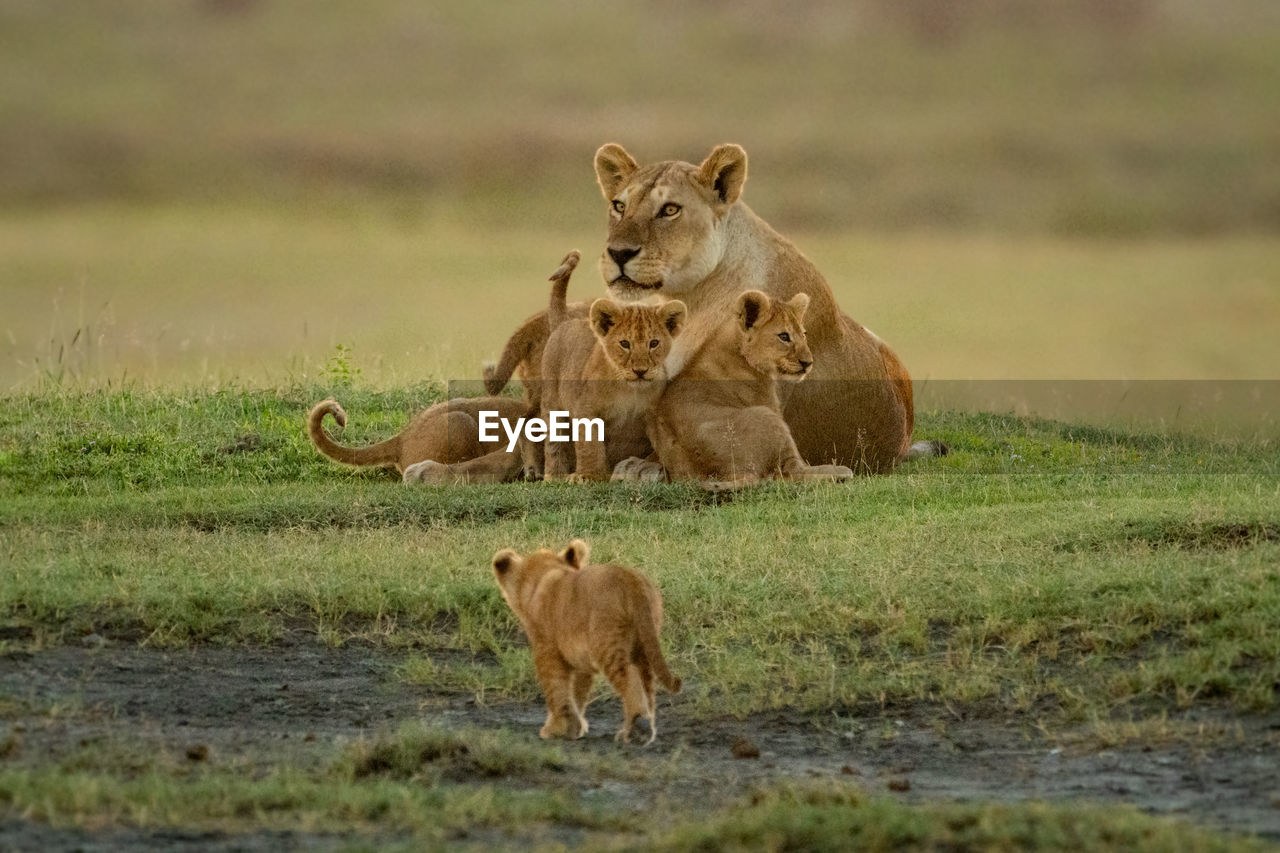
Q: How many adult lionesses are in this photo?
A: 1